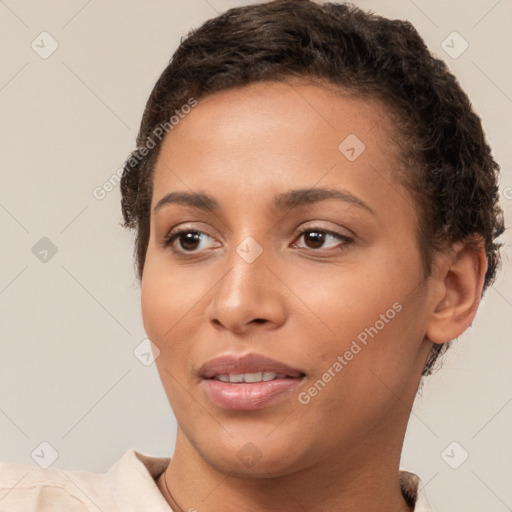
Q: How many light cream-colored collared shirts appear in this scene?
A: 1